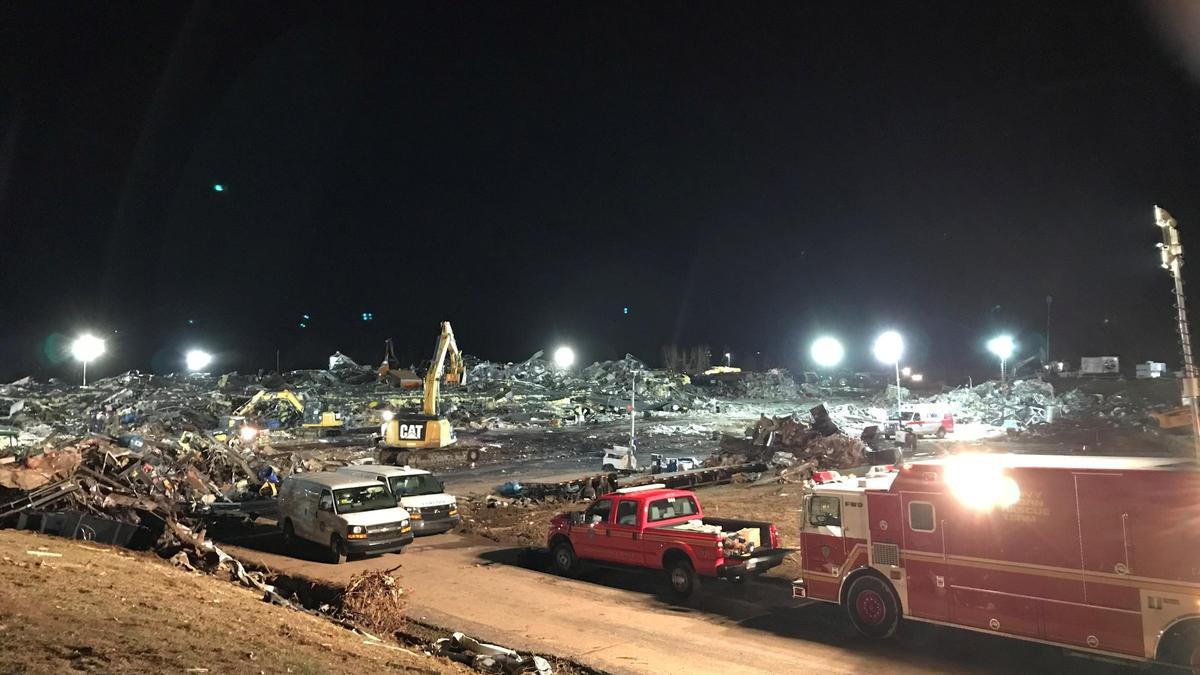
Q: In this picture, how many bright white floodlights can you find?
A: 6